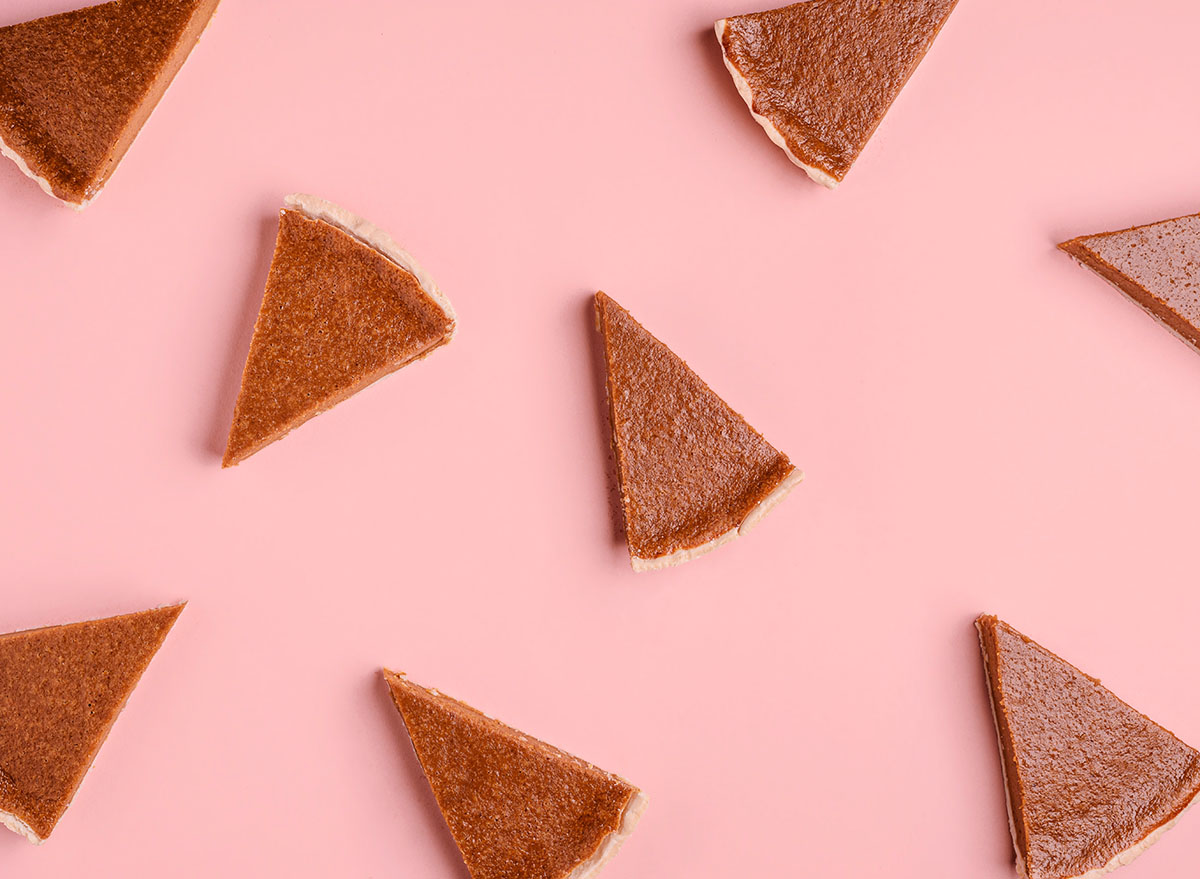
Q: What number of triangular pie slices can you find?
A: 8